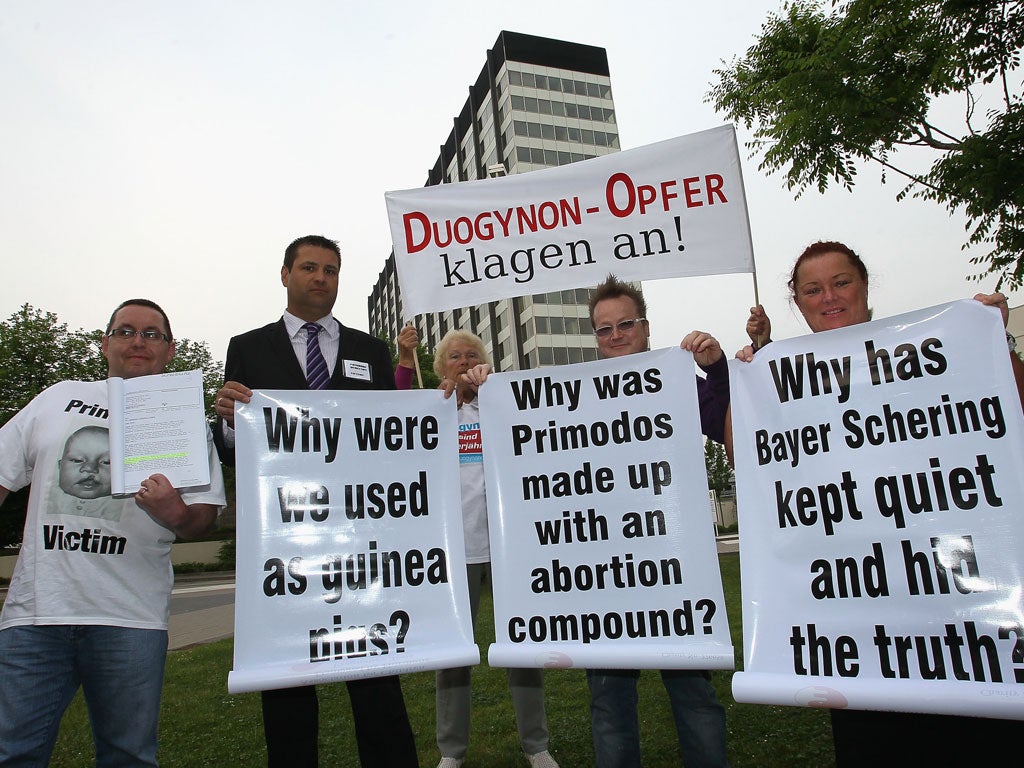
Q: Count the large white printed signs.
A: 4